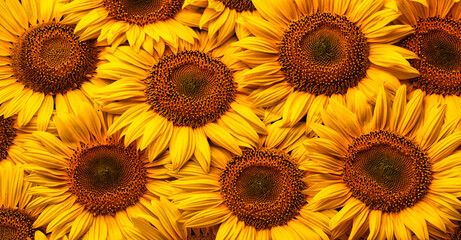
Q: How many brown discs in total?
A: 11